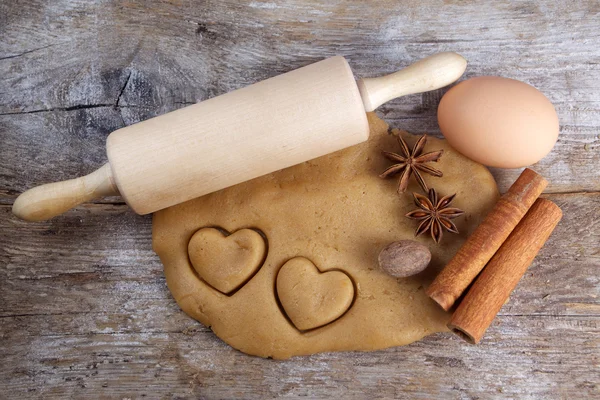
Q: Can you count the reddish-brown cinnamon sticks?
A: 2